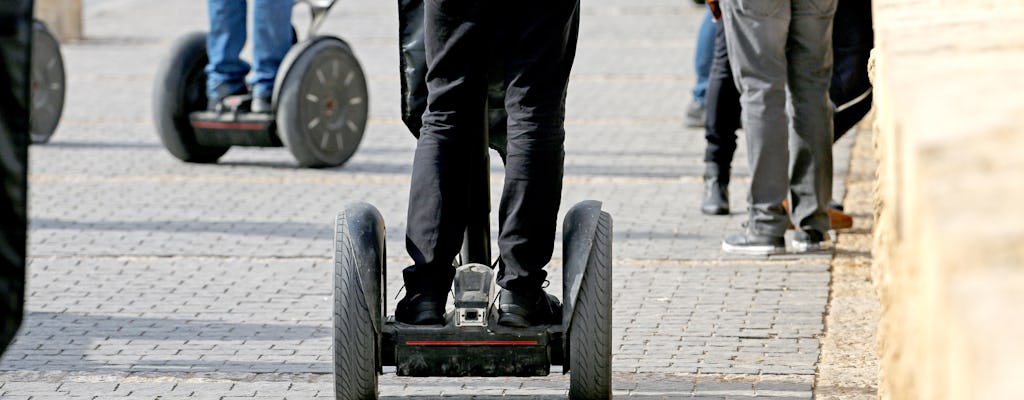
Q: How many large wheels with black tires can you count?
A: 5